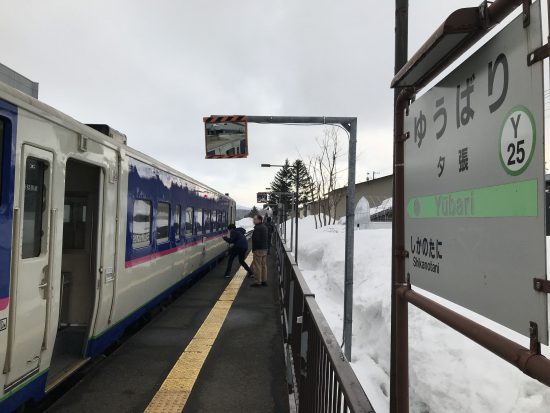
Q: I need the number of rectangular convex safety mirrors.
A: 2